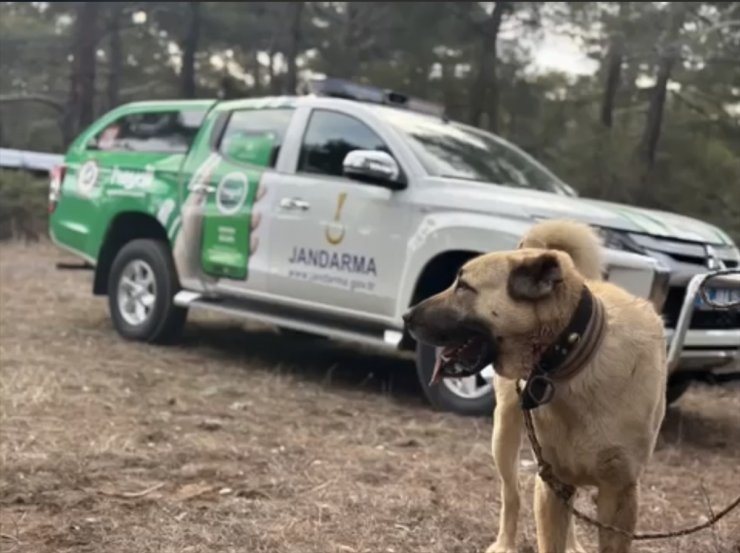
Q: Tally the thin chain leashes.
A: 1